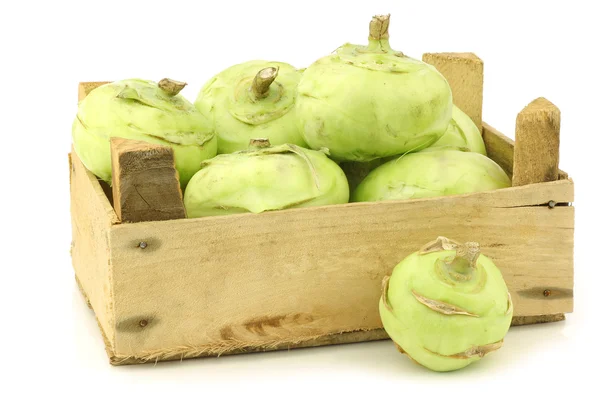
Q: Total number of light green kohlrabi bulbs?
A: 7